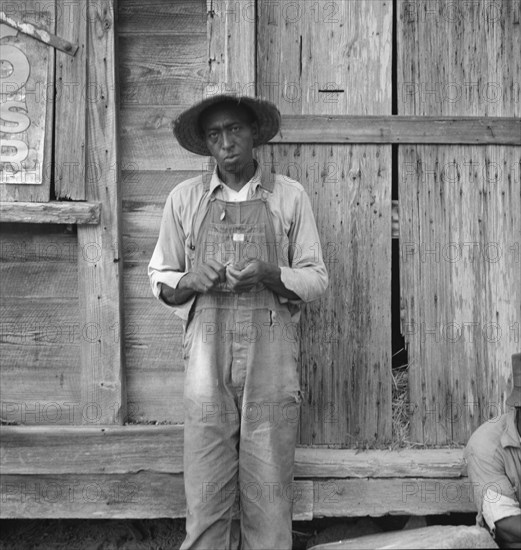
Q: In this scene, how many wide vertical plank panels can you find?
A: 2